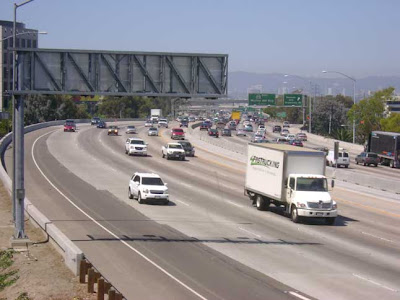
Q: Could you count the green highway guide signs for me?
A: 2